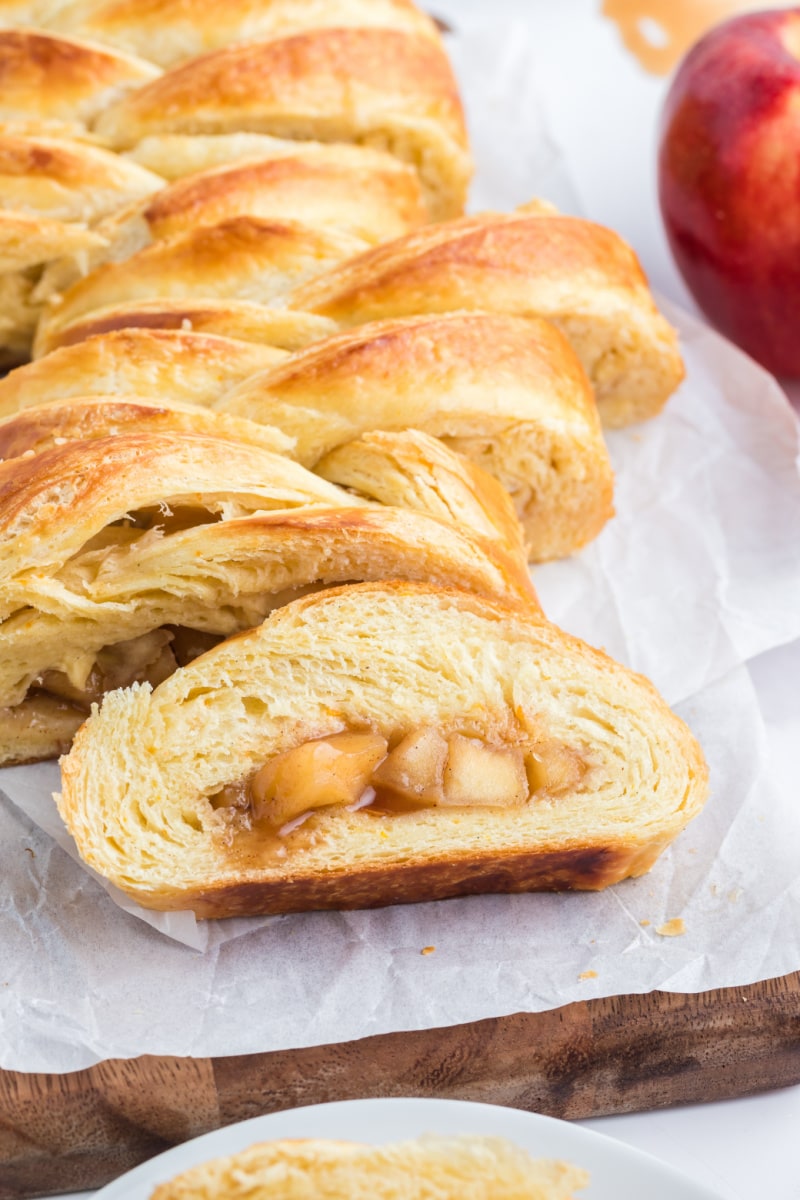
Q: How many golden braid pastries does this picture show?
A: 2